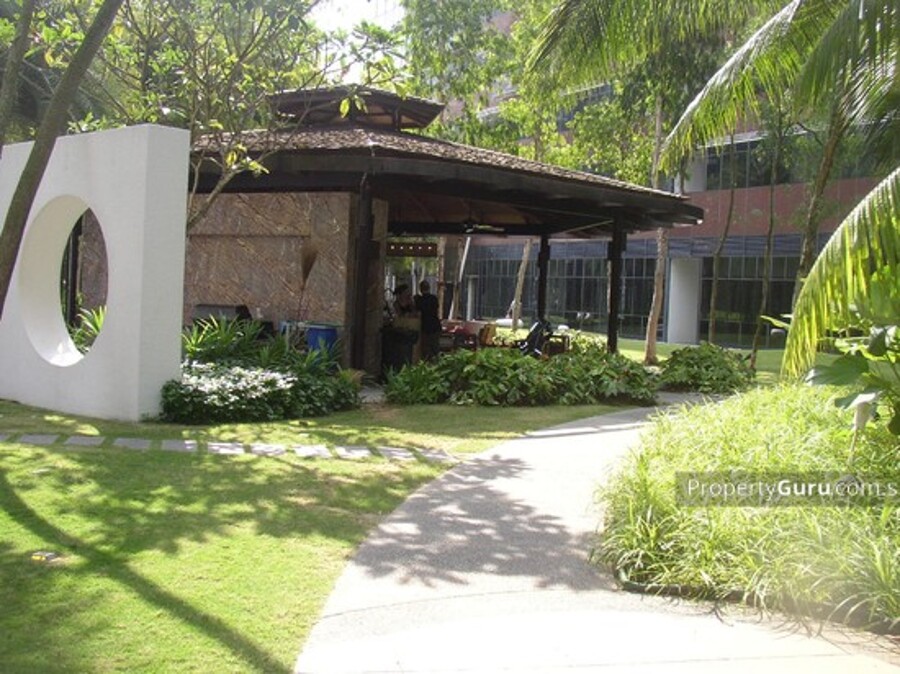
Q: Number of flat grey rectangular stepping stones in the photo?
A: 11